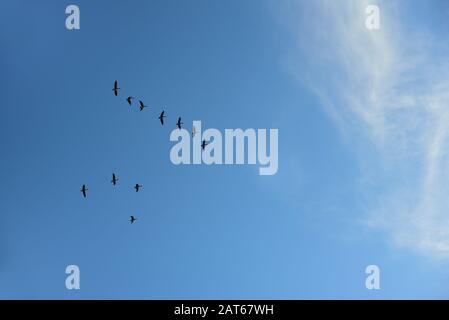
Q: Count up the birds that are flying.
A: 11